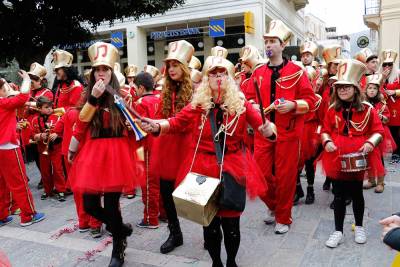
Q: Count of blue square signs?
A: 2